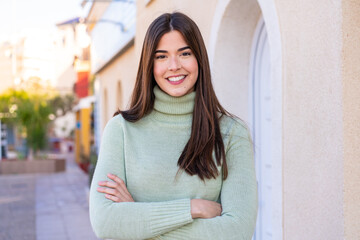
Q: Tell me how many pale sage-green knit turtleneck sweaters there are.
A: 1